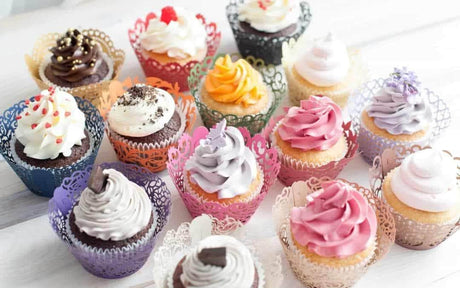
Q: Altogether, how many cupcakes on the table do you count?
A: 14